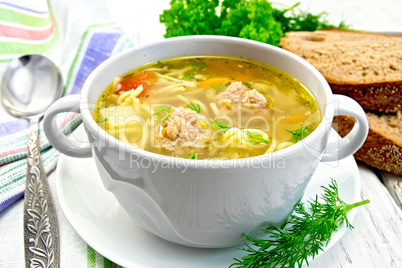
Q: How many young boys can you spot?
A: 0